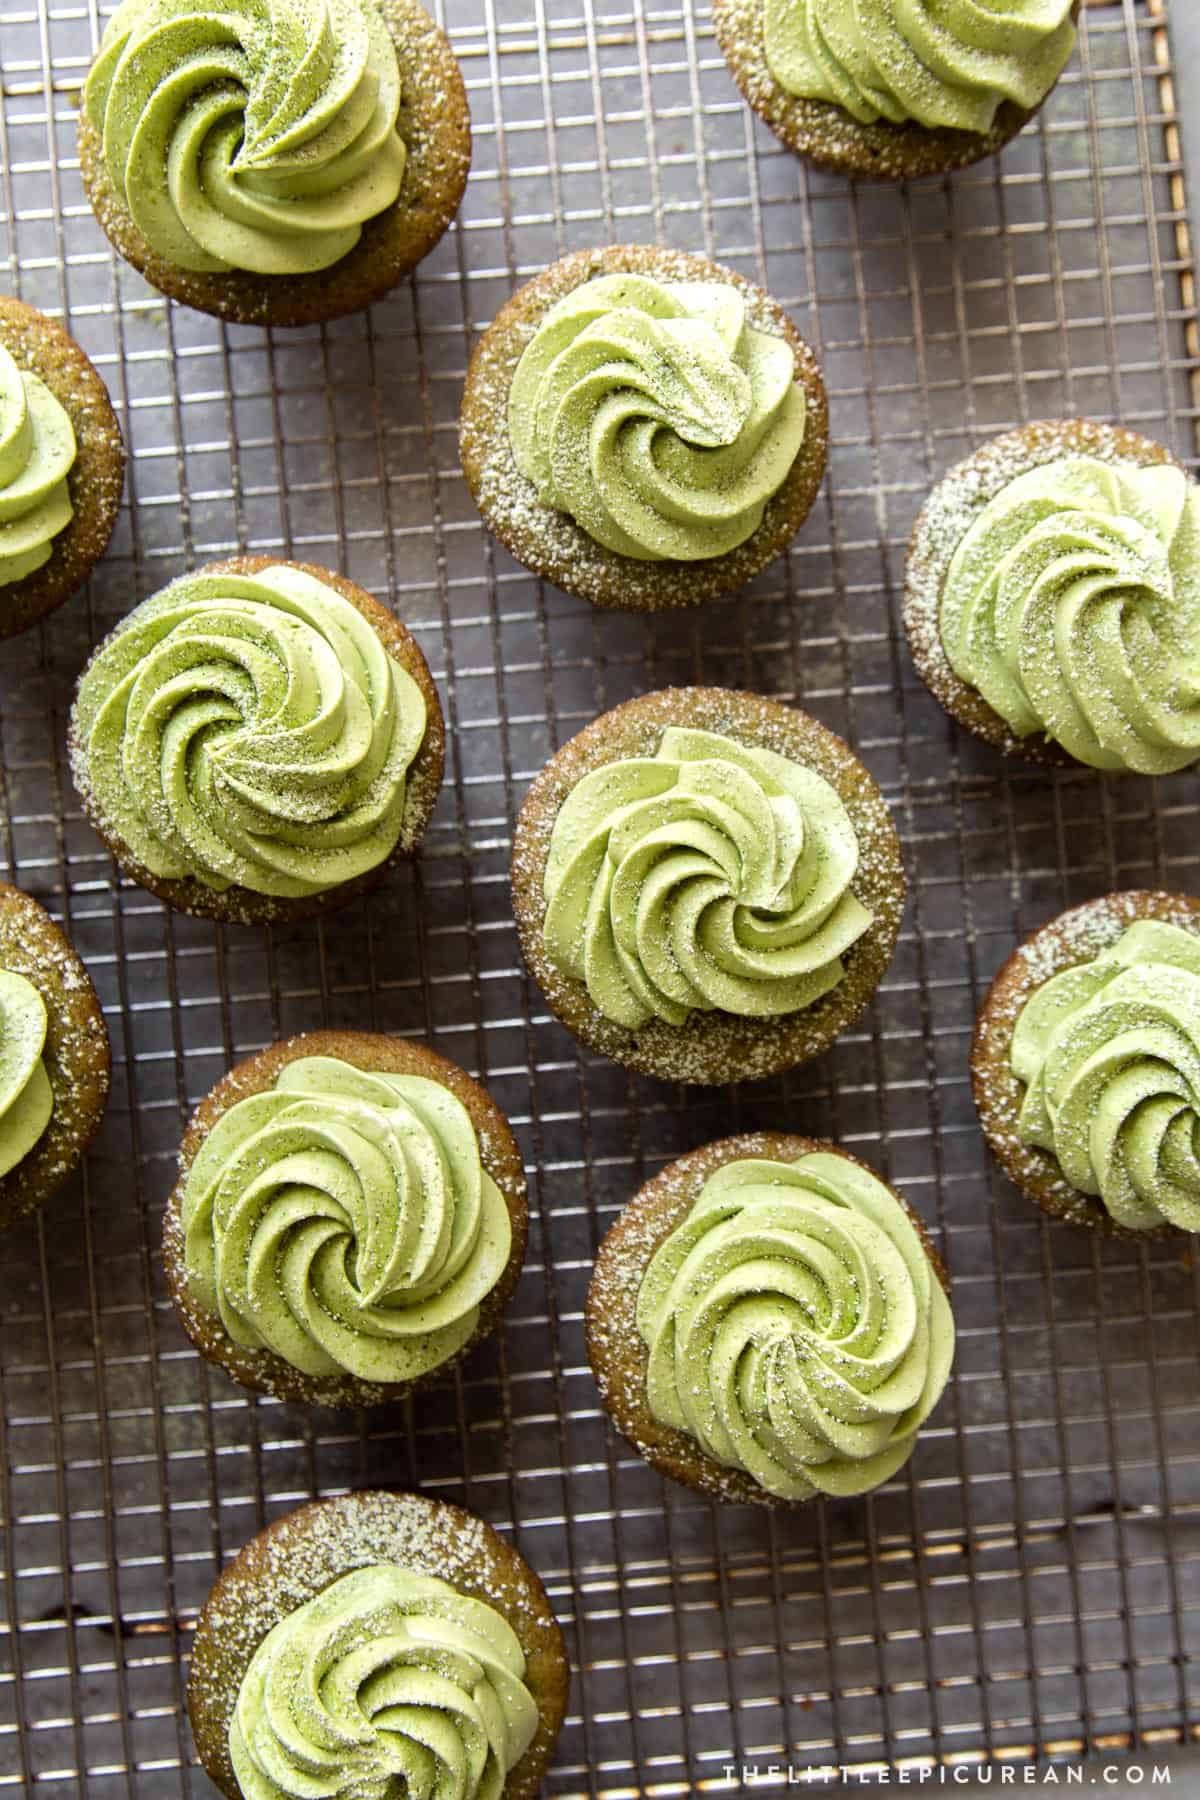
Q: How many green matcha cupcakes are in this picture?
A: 12